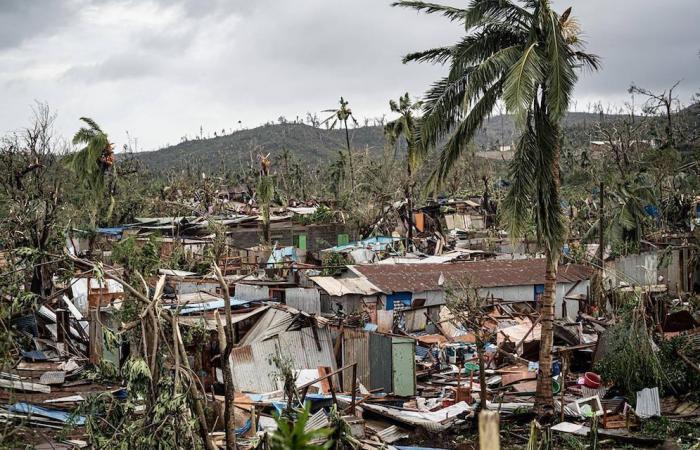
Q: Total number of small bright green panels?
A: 2